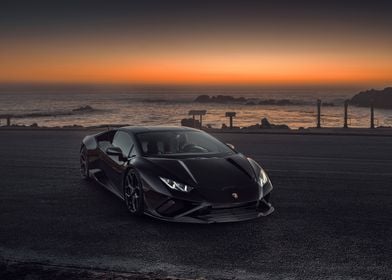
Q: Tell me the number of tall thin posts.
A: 3